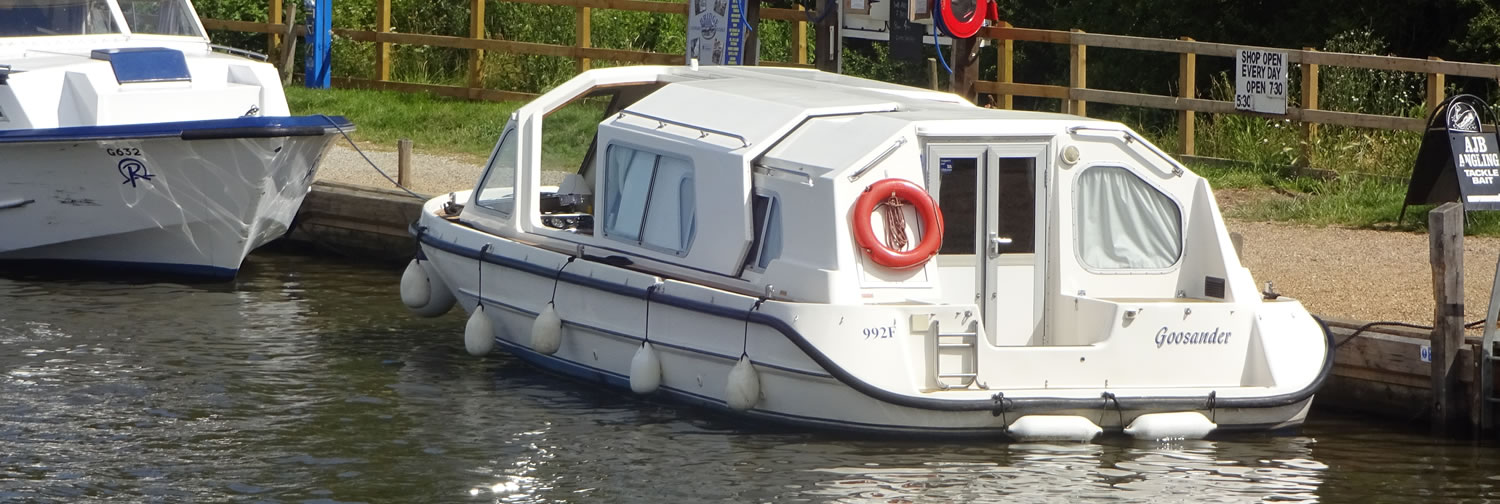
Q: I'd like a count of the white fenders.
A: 8